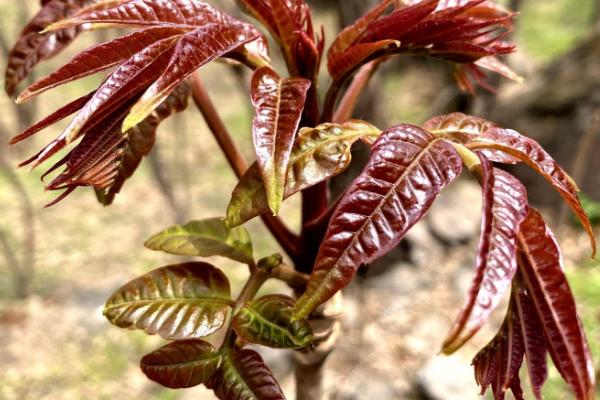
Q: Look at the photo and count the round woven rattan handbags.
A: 0